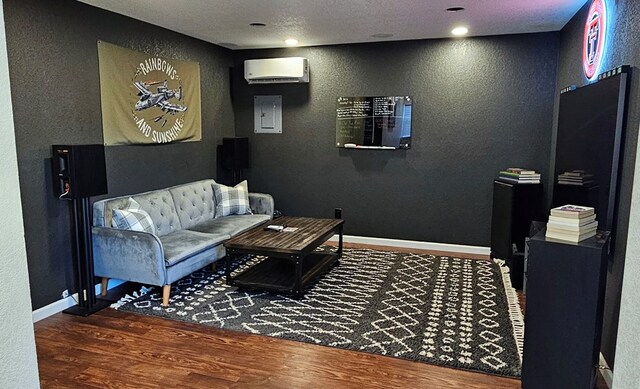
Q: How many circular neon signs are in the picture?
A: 1